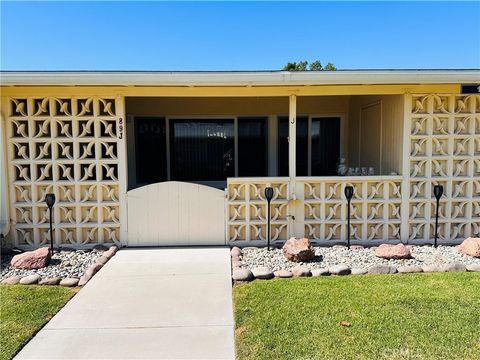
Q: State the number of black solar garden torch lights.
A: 4